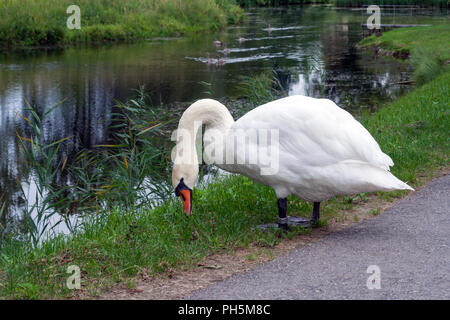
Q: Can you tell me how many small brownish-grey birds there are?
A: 6